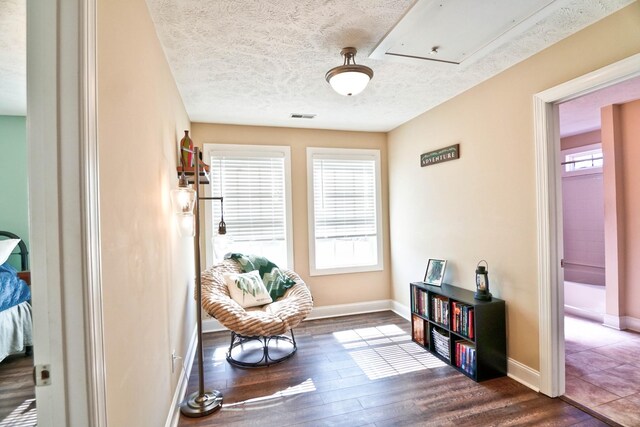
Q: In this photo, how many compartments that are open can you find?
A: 6